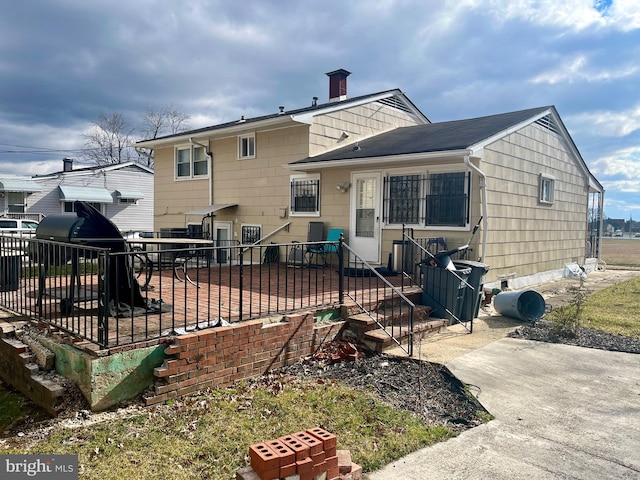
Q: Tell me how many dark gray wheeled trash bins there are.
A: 2